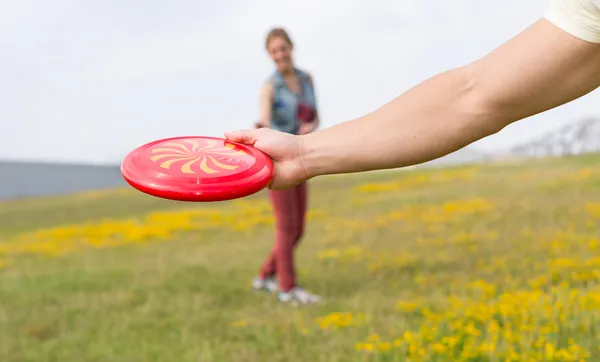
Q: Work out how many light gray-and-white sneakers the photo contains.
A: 2